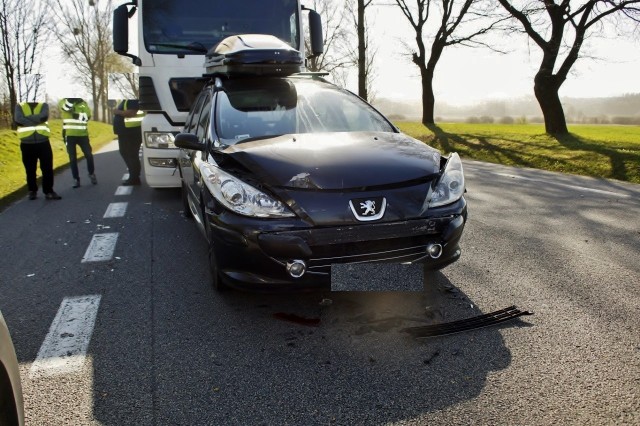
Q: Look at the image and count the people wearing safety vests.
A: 3